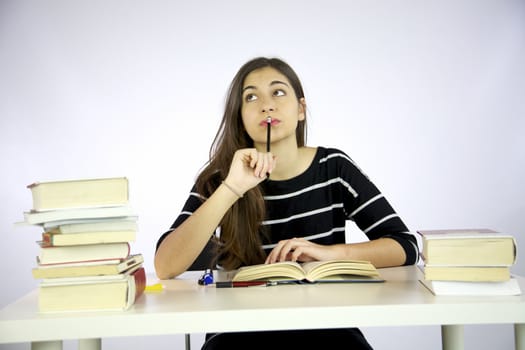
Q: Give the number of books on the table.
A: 11